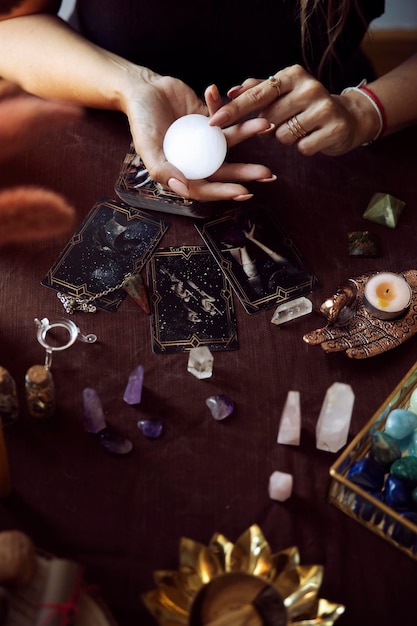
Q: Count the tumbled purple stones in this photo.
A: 3